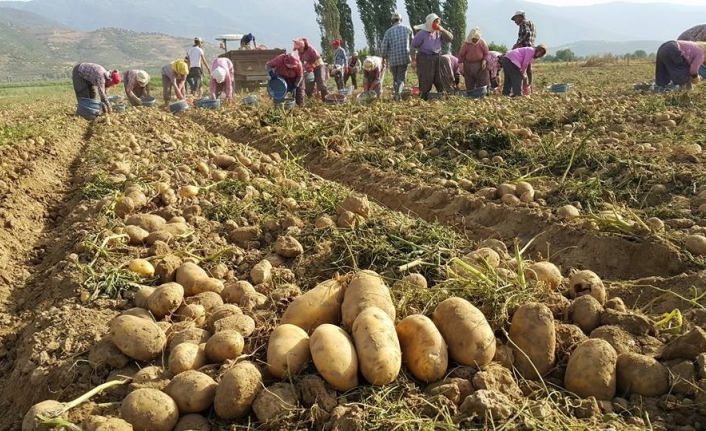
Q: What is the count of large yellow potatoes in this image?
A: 7